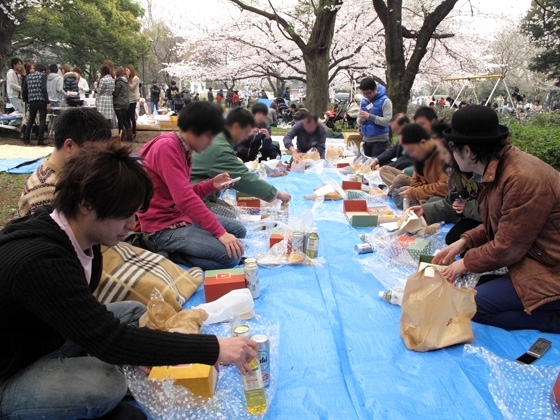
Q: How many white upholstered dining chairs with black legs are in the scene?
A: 0